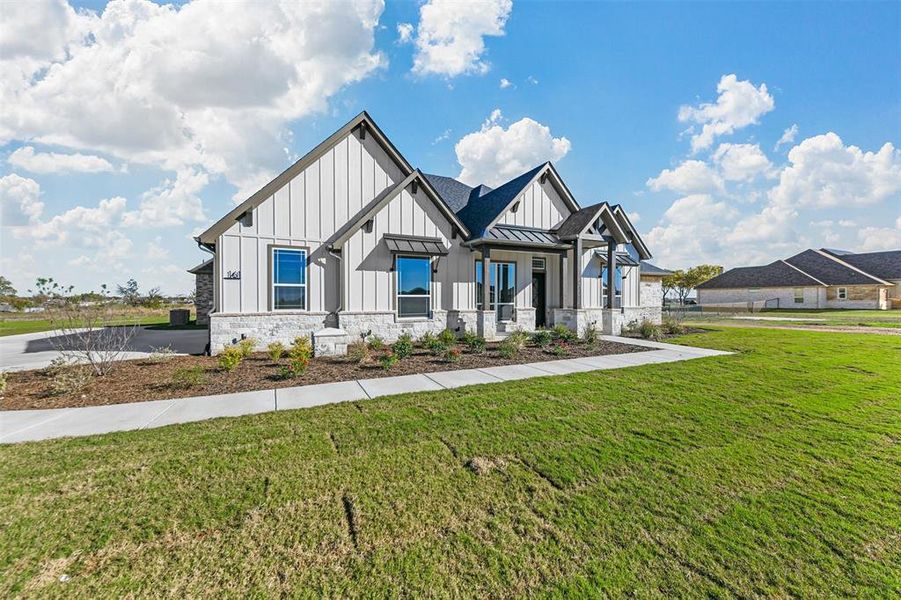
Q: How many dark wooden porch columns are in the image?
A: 4